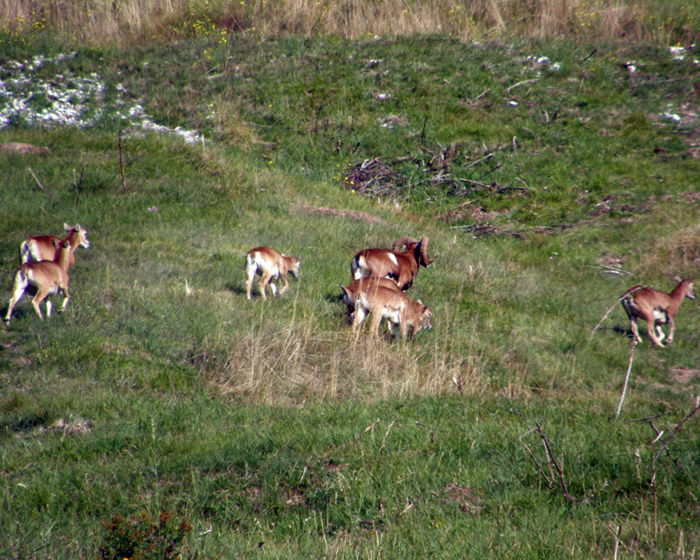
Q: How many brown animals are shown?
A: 7